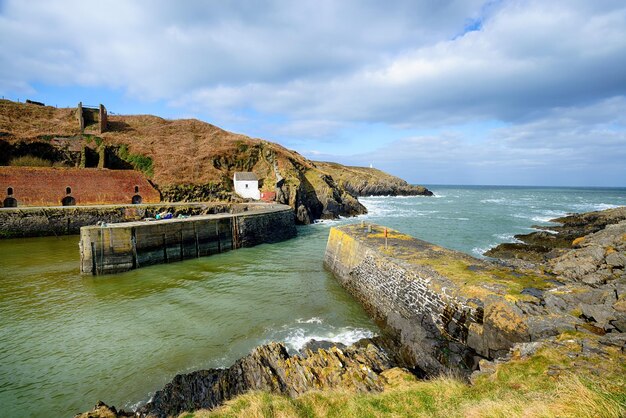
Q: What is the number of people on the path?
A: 0